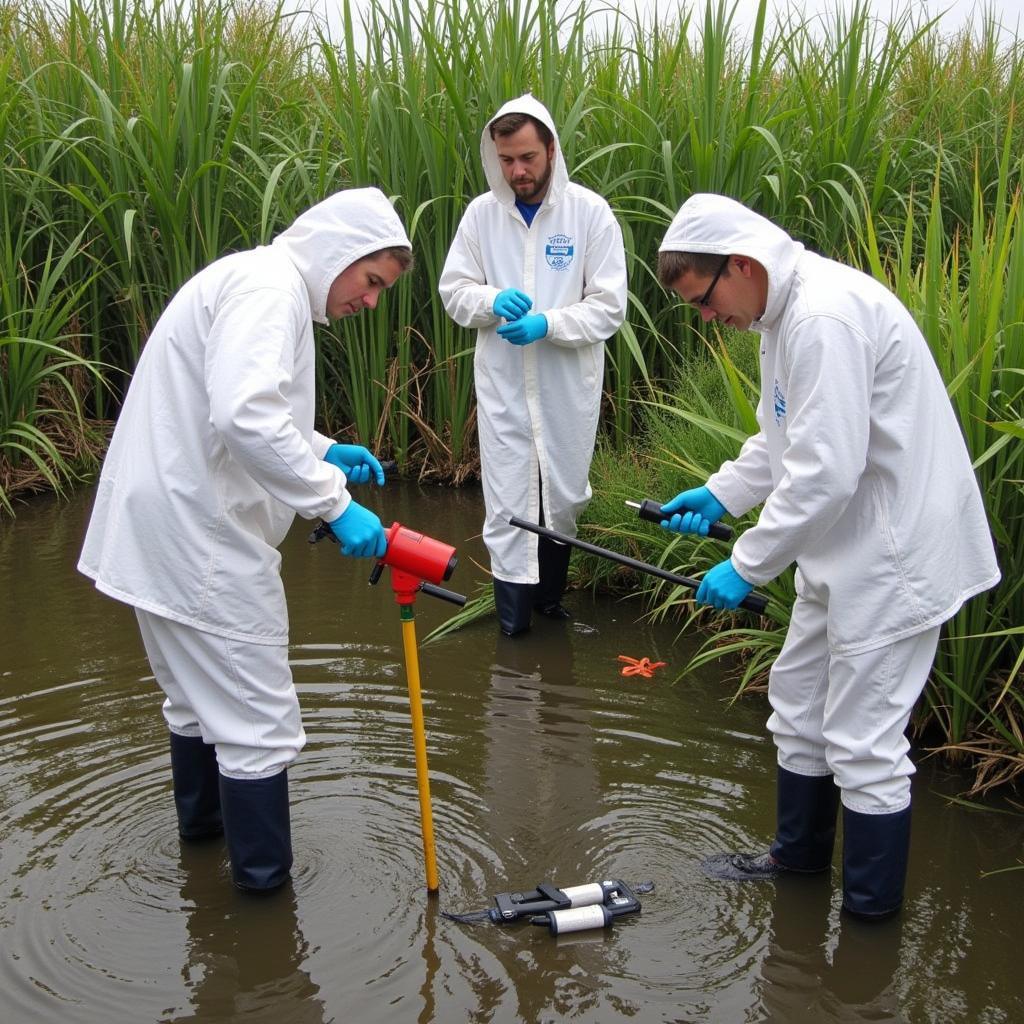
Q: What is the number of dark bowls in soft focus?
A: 0